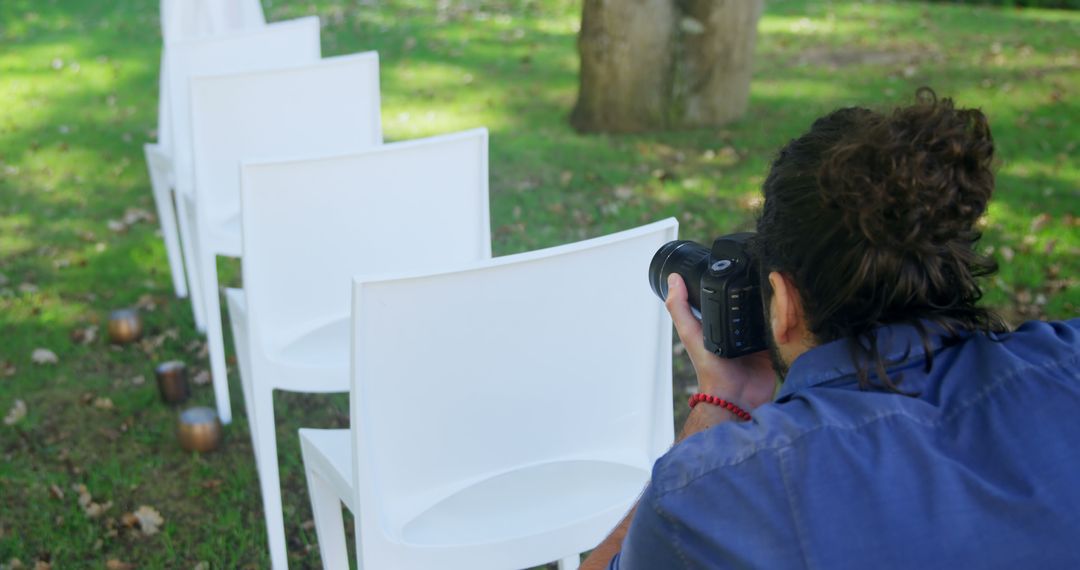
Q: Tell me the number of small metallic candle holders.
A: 3